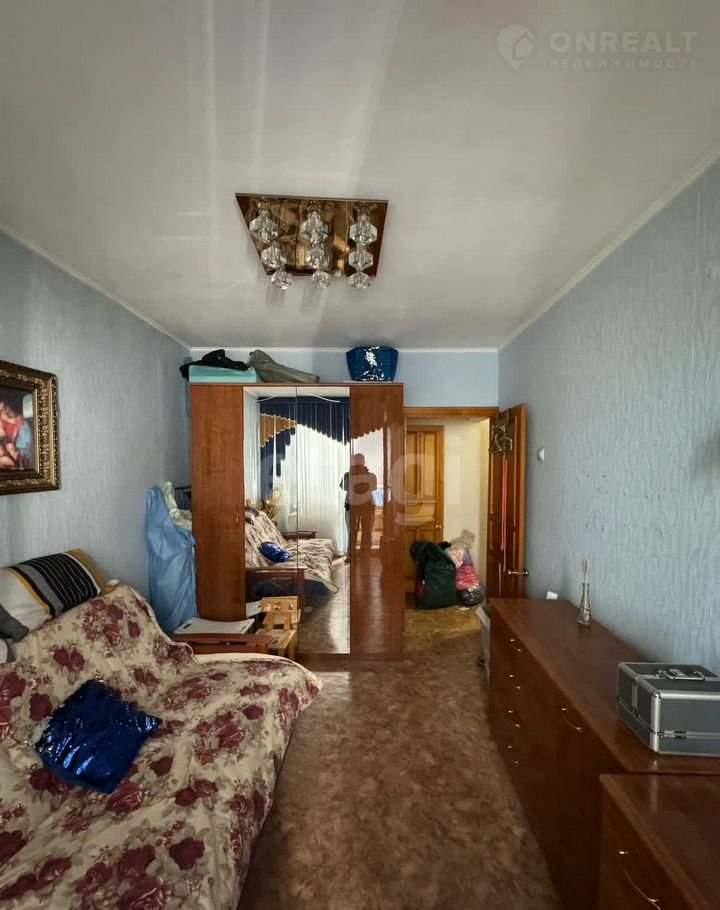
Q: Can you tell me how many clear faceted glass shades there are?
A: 9